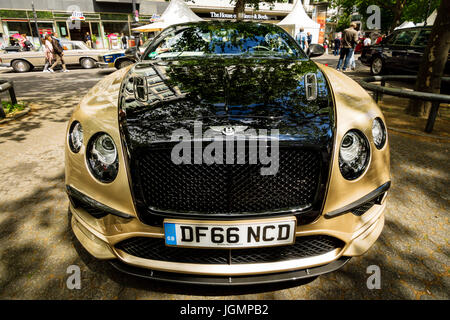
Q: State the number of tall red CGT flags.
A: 0